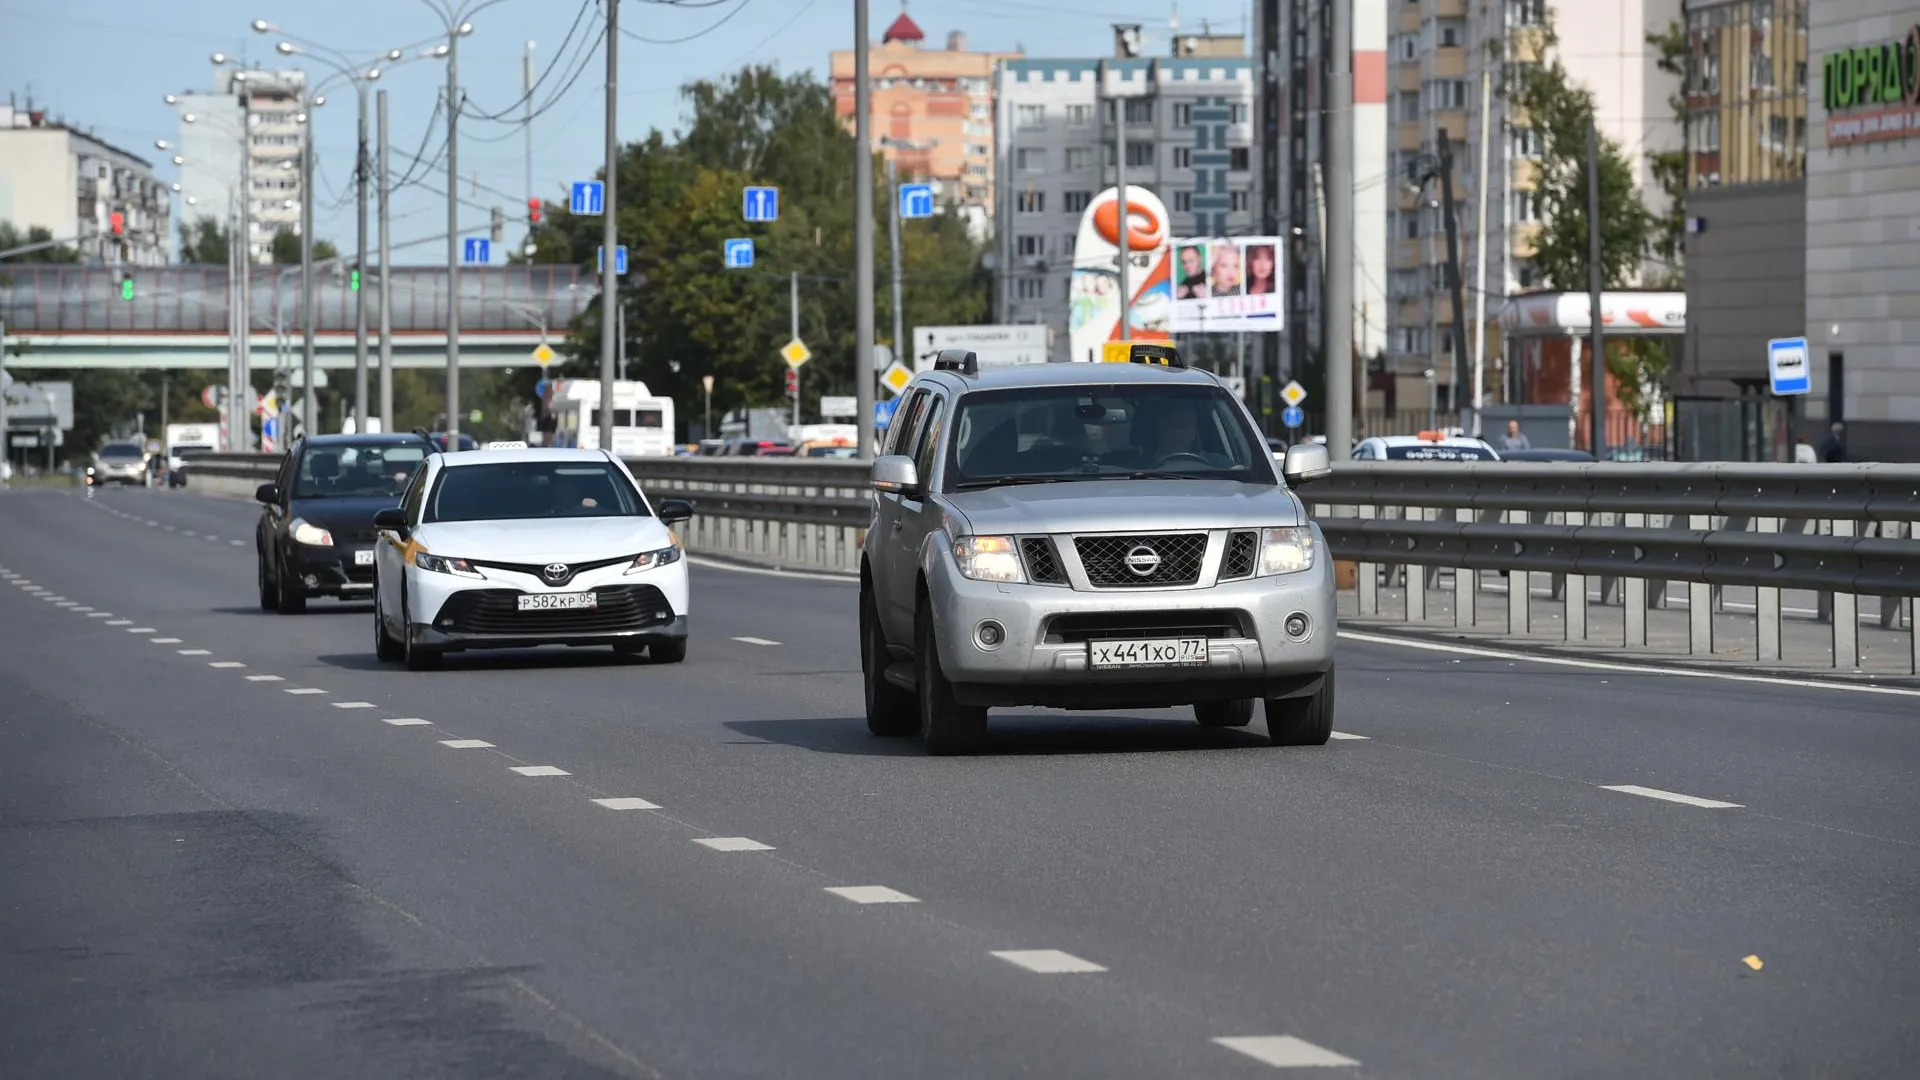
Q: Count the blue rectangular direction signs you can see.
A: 6